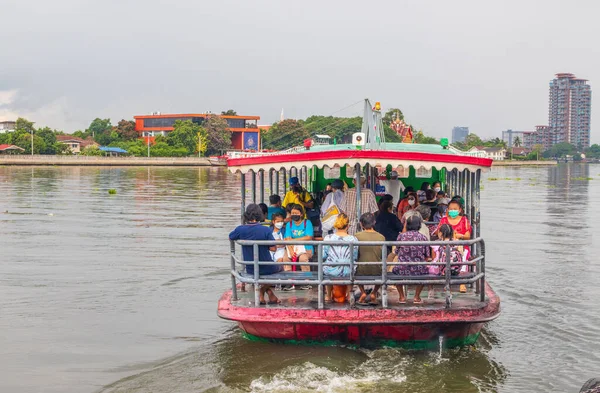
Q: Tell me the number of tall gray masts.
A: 1